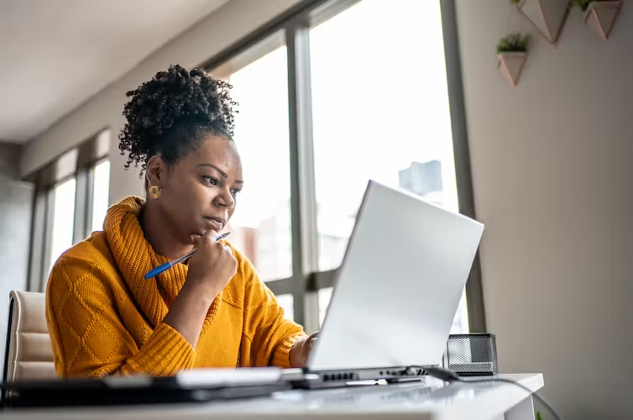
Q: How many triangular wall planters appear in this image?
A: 3